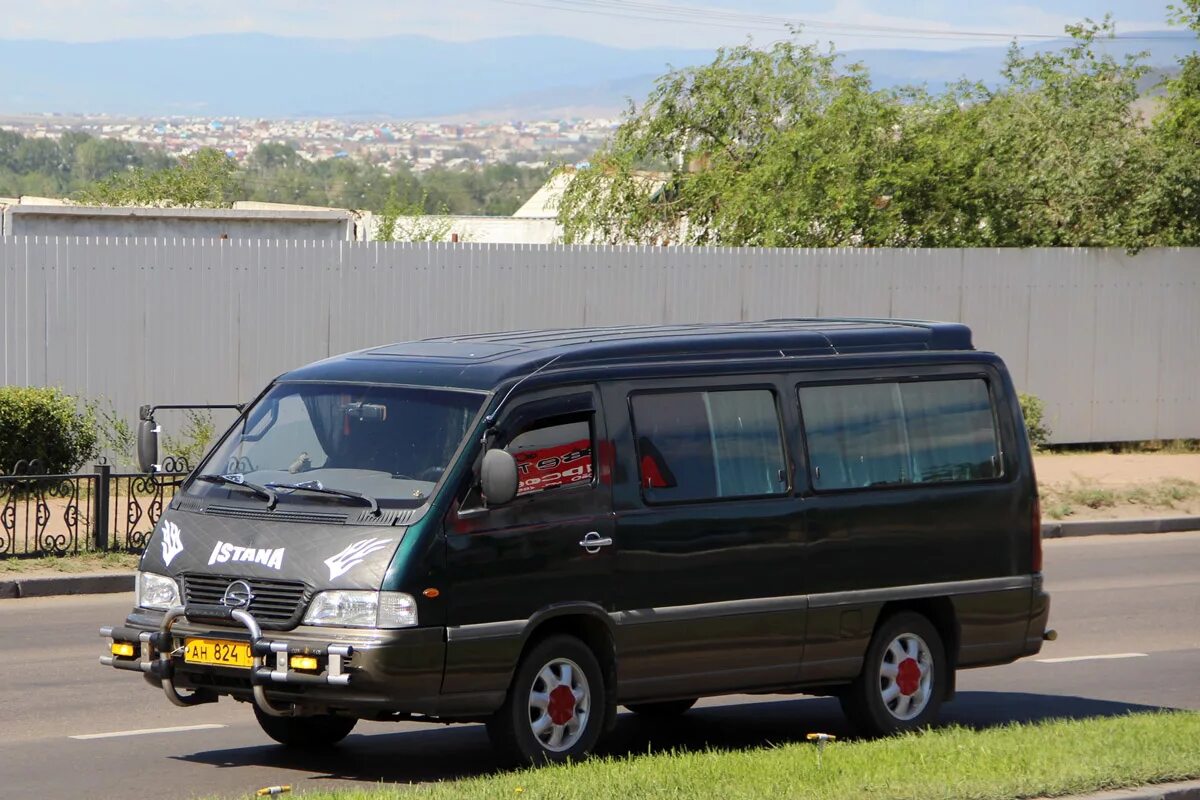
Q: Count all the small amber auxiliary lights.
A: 2